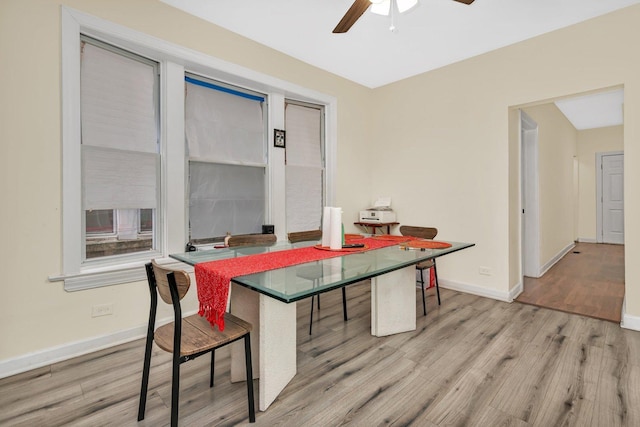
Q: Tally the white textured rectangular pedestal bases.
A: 2